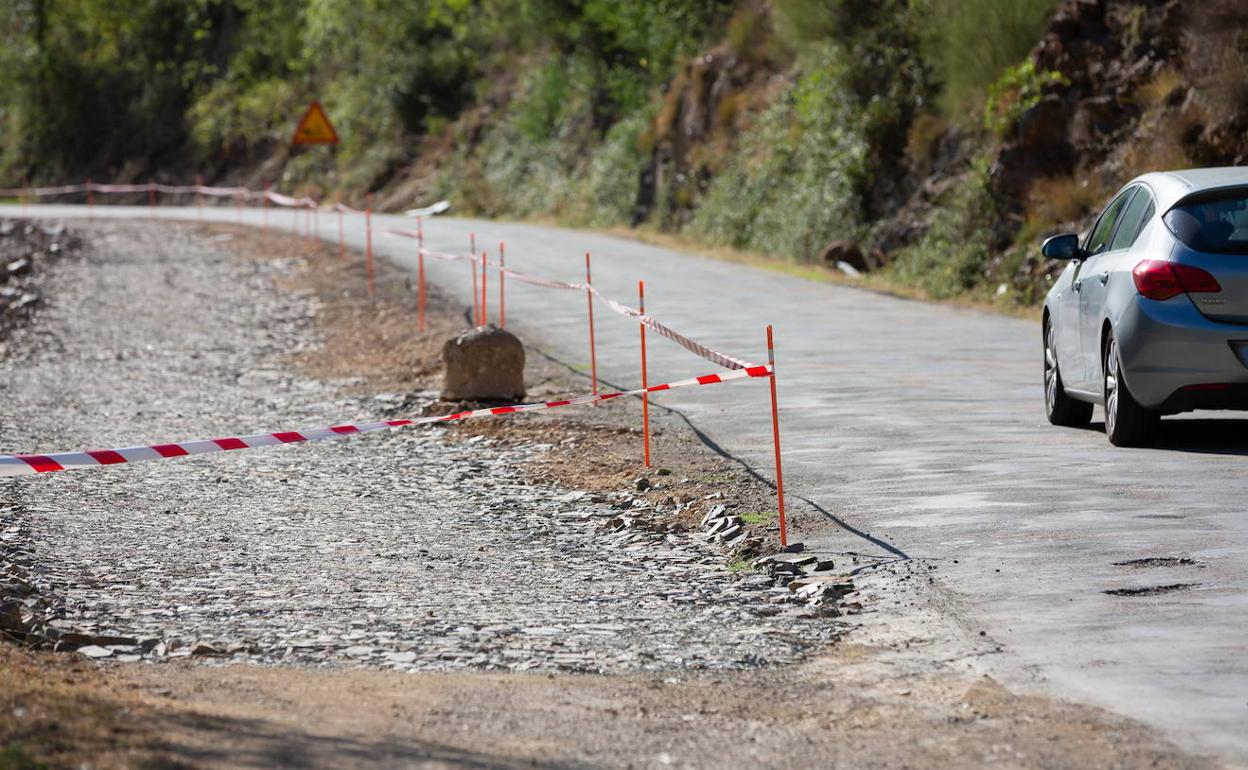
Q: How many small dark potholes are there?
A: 2